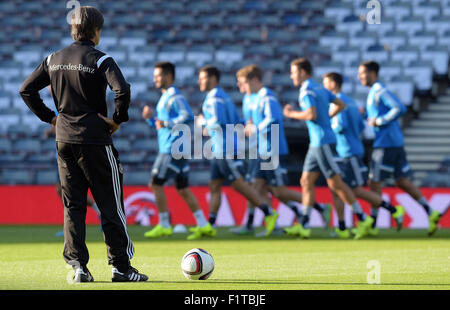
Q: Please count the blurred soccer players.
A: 7